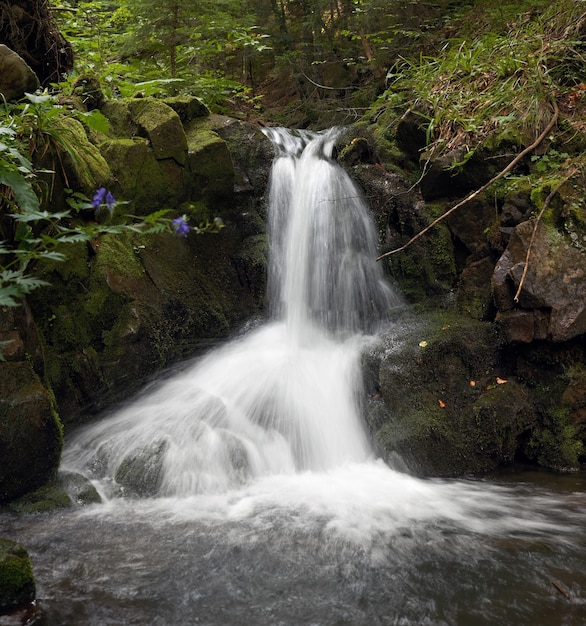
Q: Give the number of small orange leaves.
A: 3